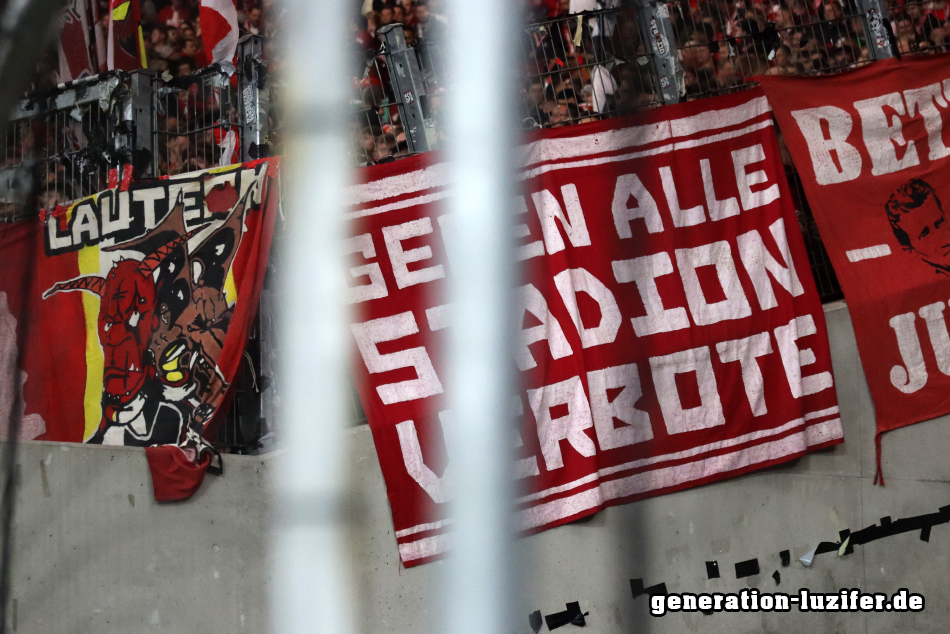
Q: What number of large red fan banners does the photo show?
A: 3